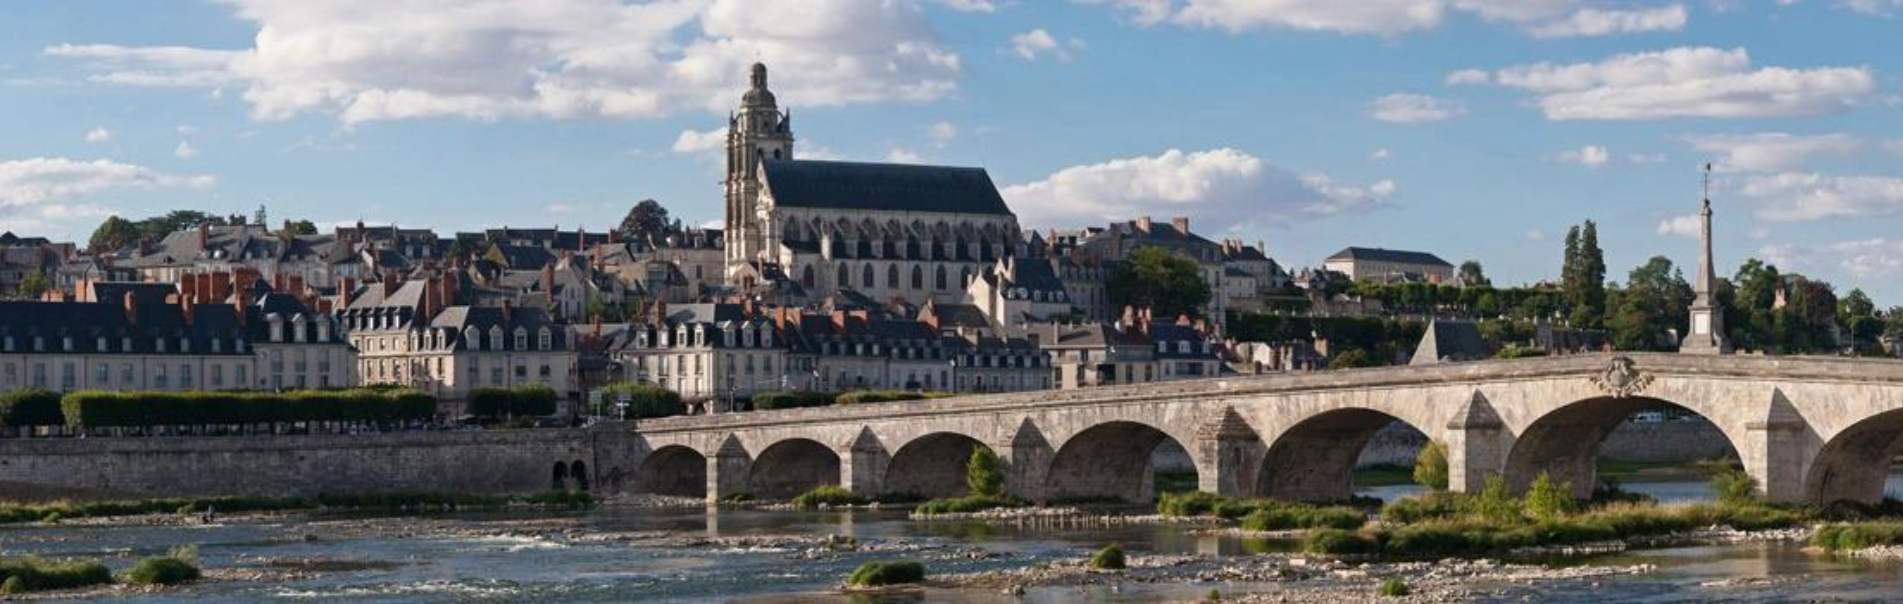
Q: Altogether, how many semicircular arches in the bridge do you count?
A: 7